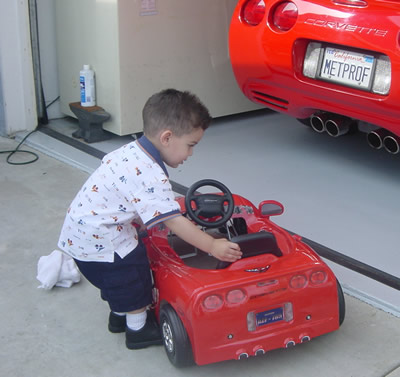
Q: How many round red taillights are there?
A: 6